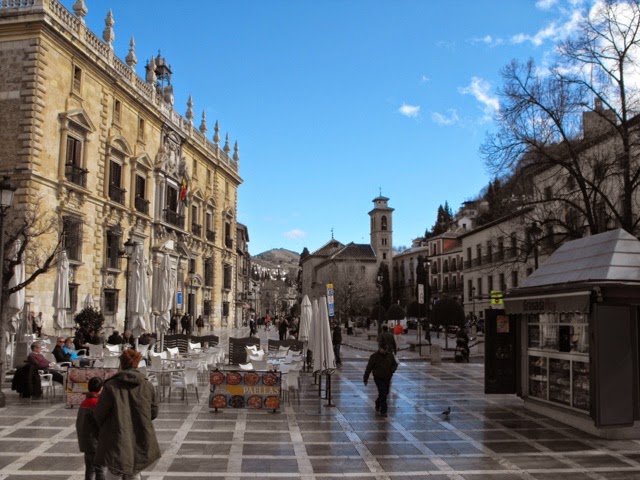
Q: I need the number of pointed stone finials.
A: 9